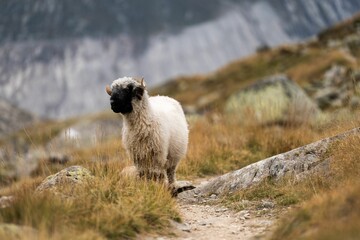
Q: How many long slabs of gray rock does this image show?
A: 1